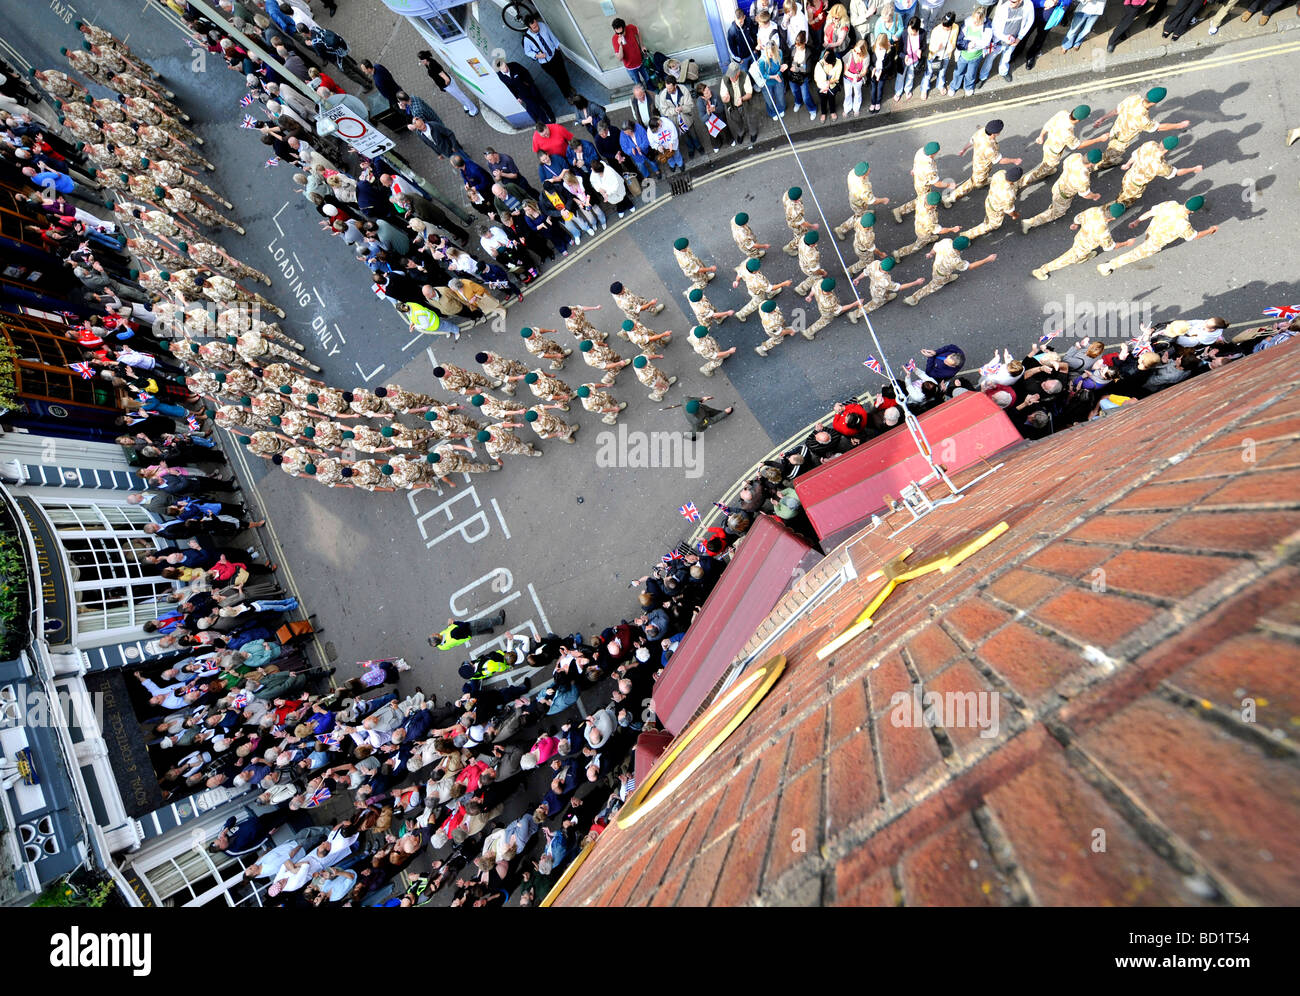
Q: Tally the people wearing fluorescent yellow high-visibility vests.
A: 3